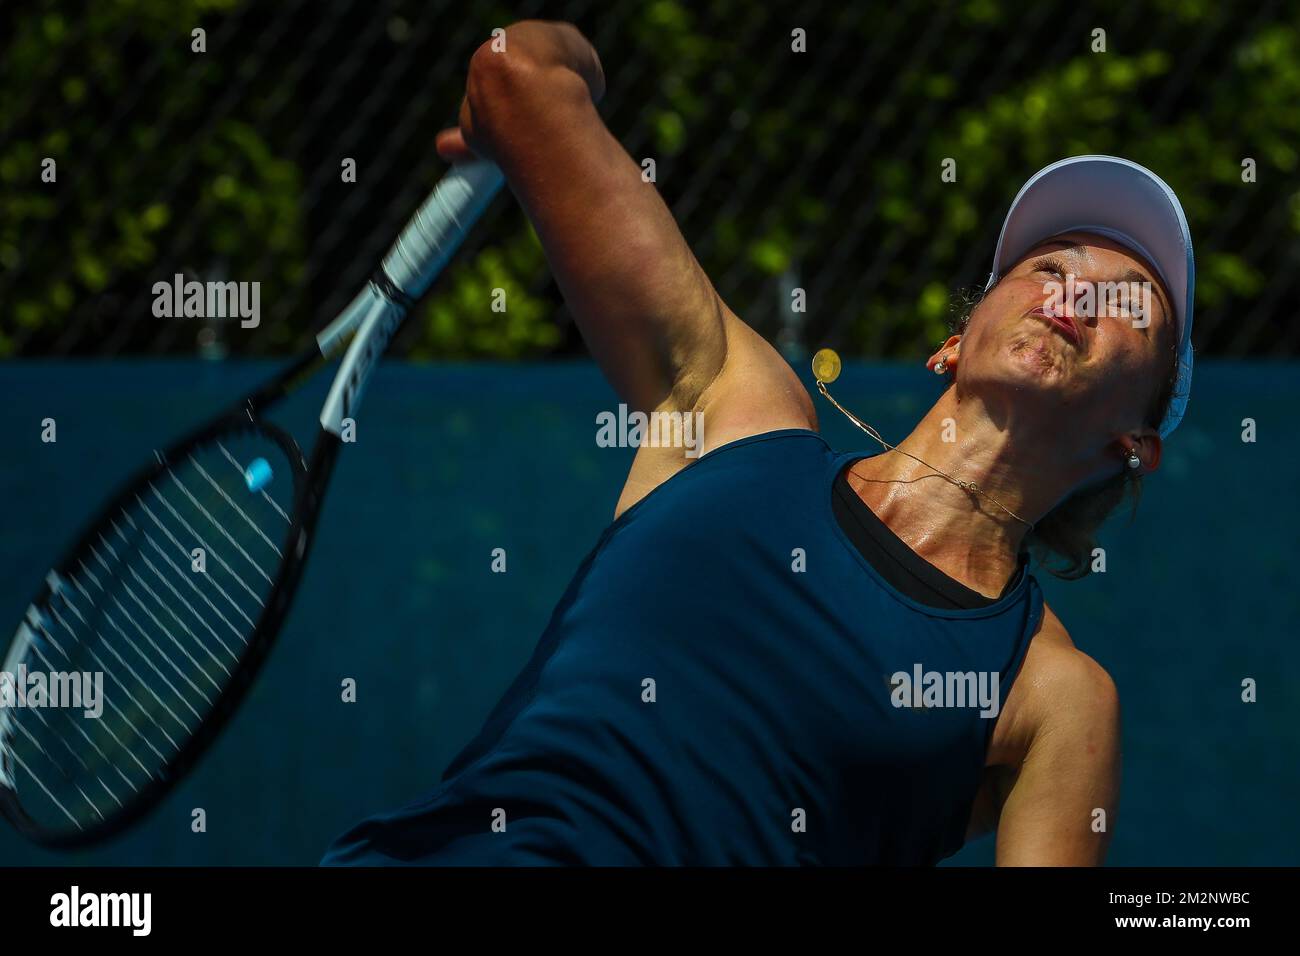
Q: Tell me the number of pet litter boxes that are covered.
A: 0